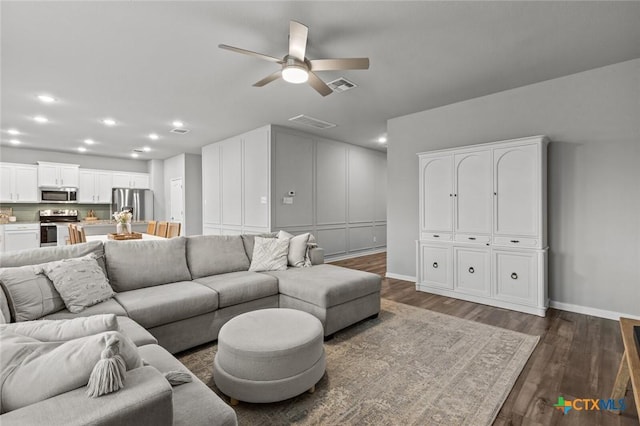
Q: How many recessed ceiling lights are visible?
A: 12